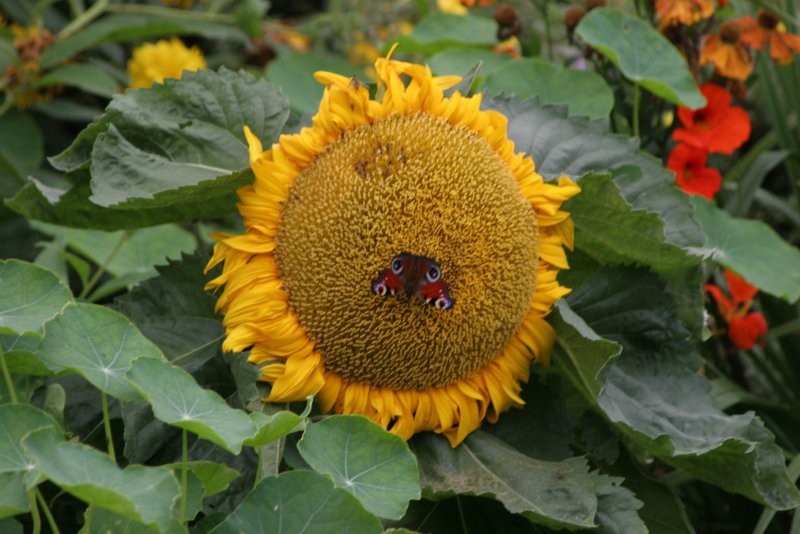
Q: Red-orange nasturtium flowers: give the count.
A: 3